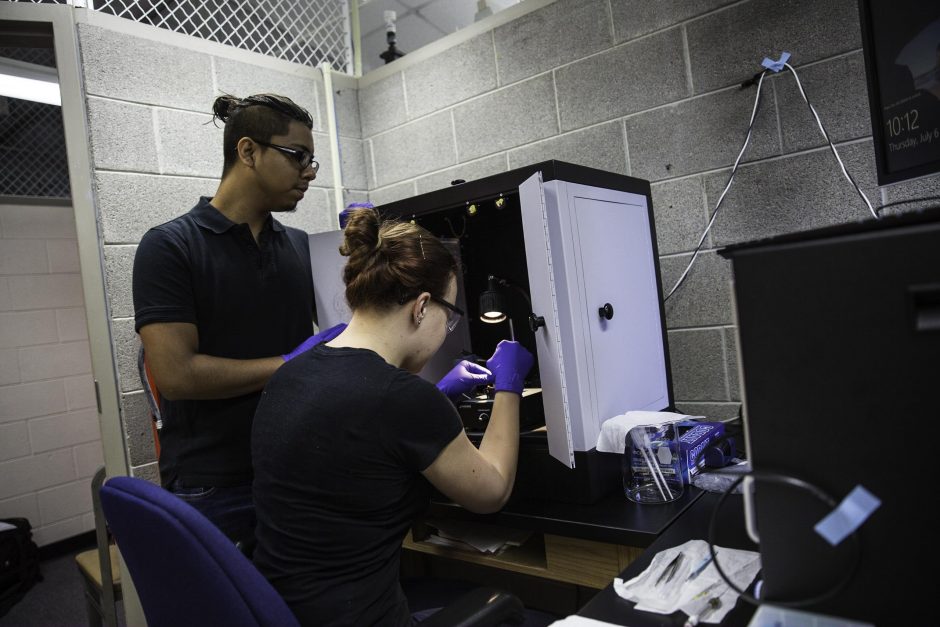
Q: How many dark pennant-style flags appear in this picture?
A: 0